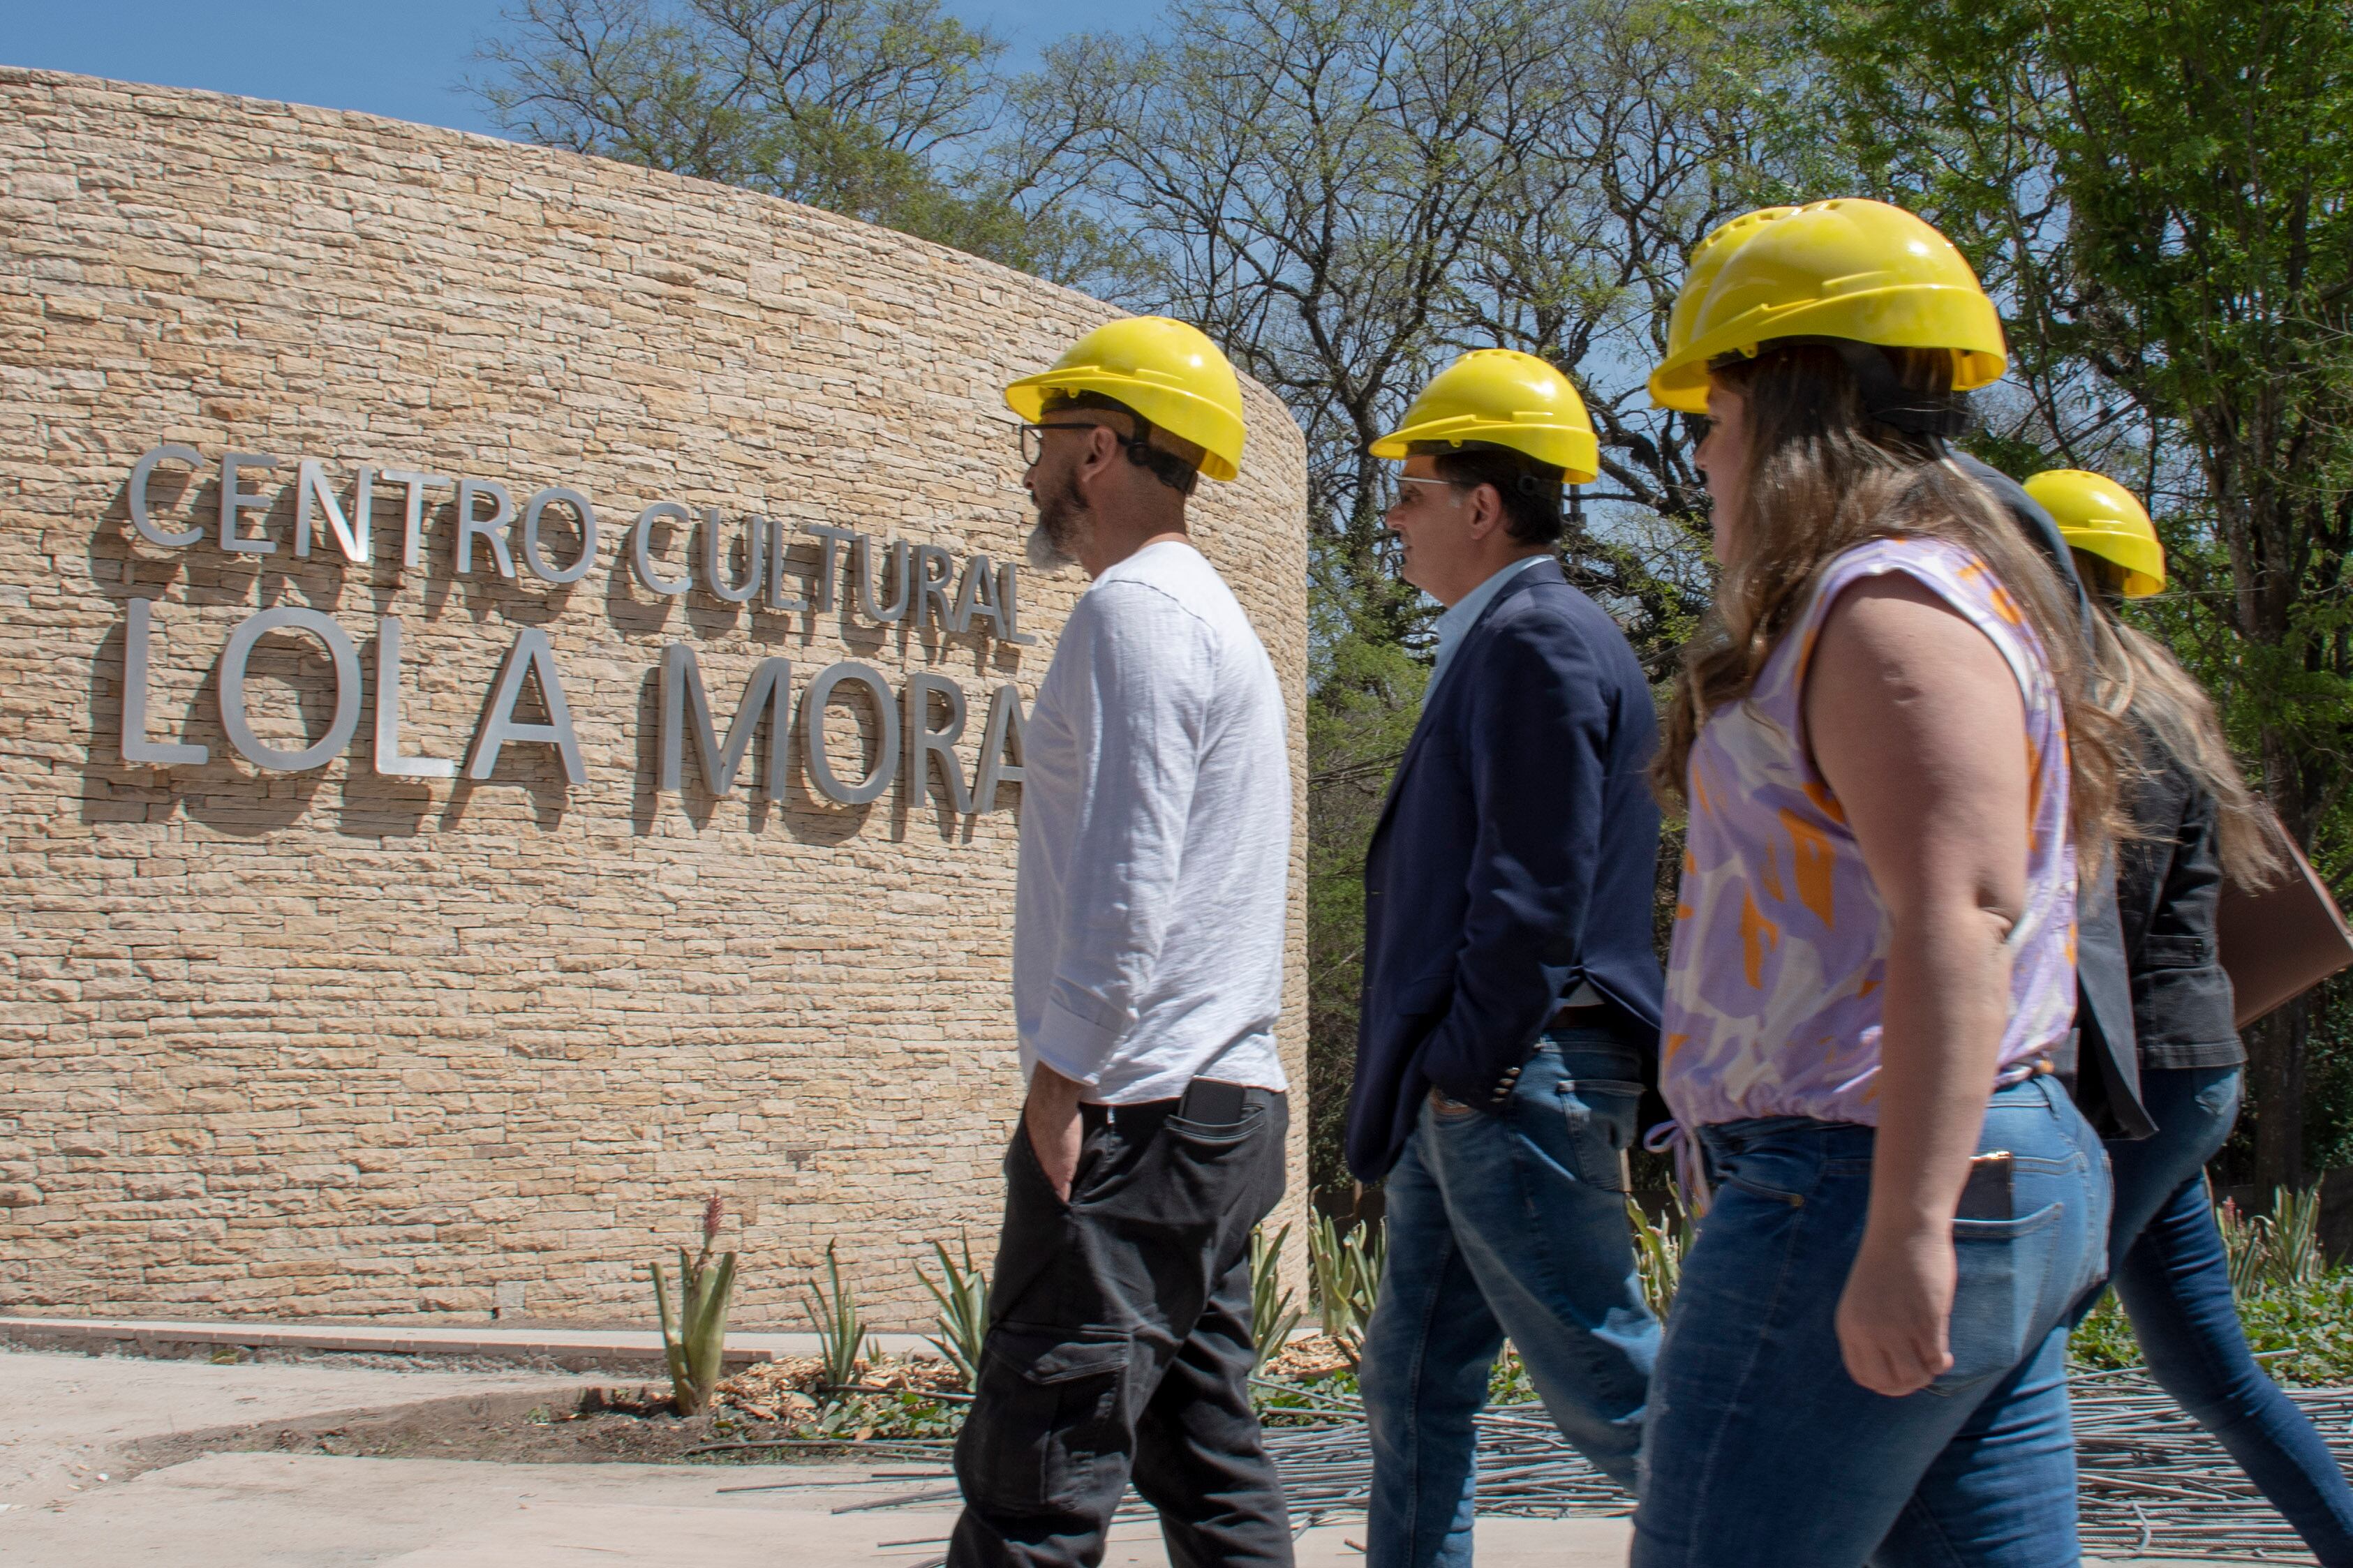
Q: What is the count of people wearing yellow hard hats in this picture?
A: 5